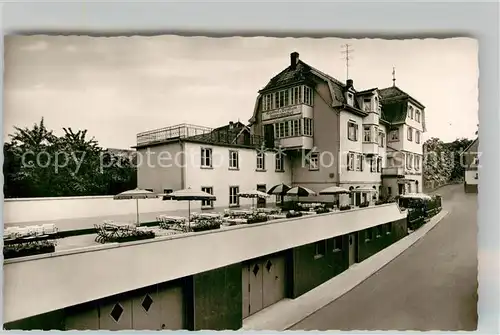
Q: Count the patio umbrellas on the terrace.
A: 6